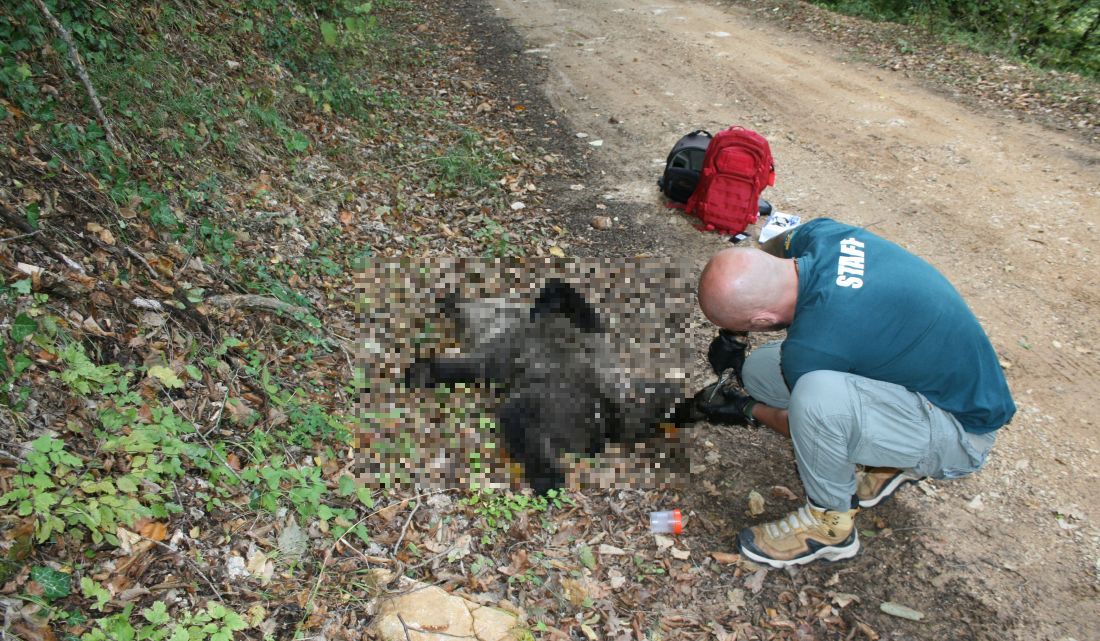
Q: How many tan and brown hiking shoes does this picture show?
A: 2